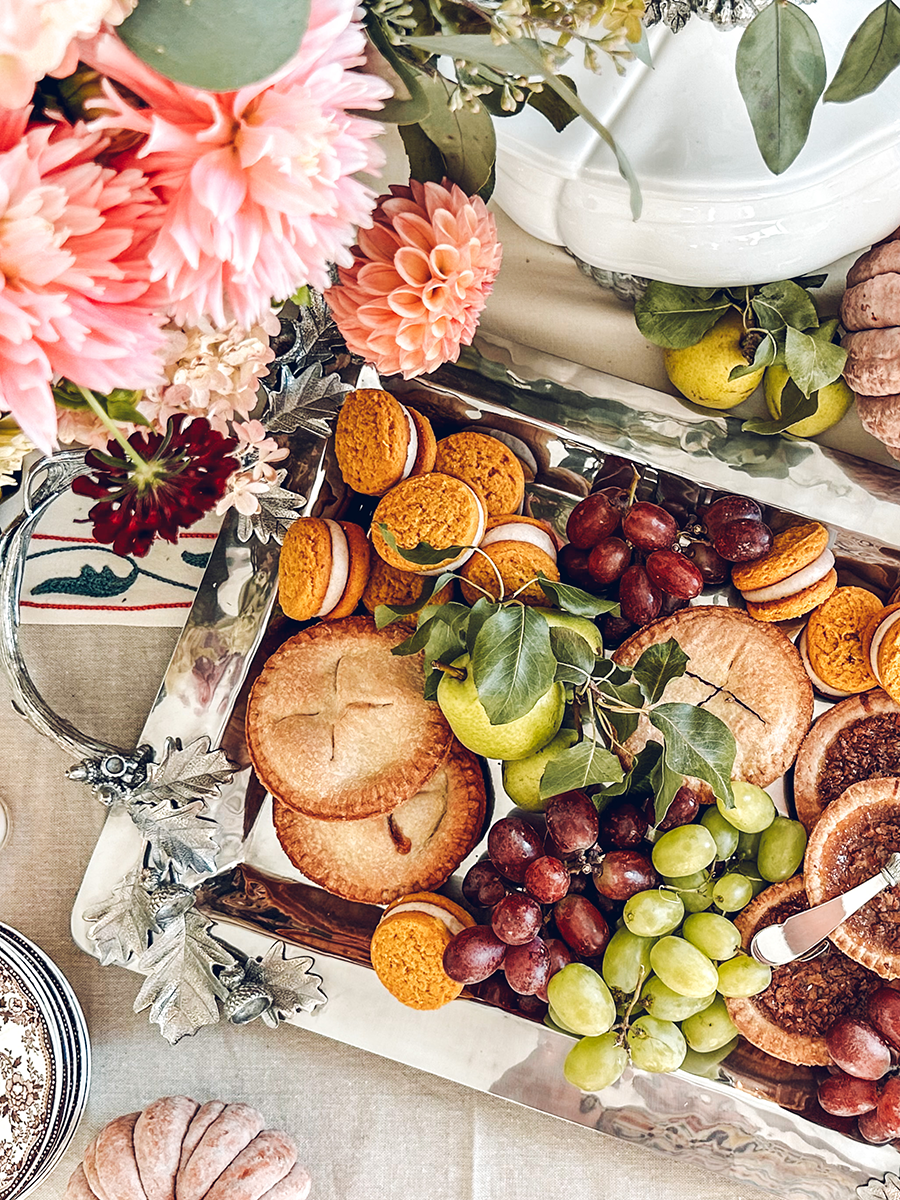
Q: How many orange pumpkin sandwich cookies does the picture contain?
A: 10